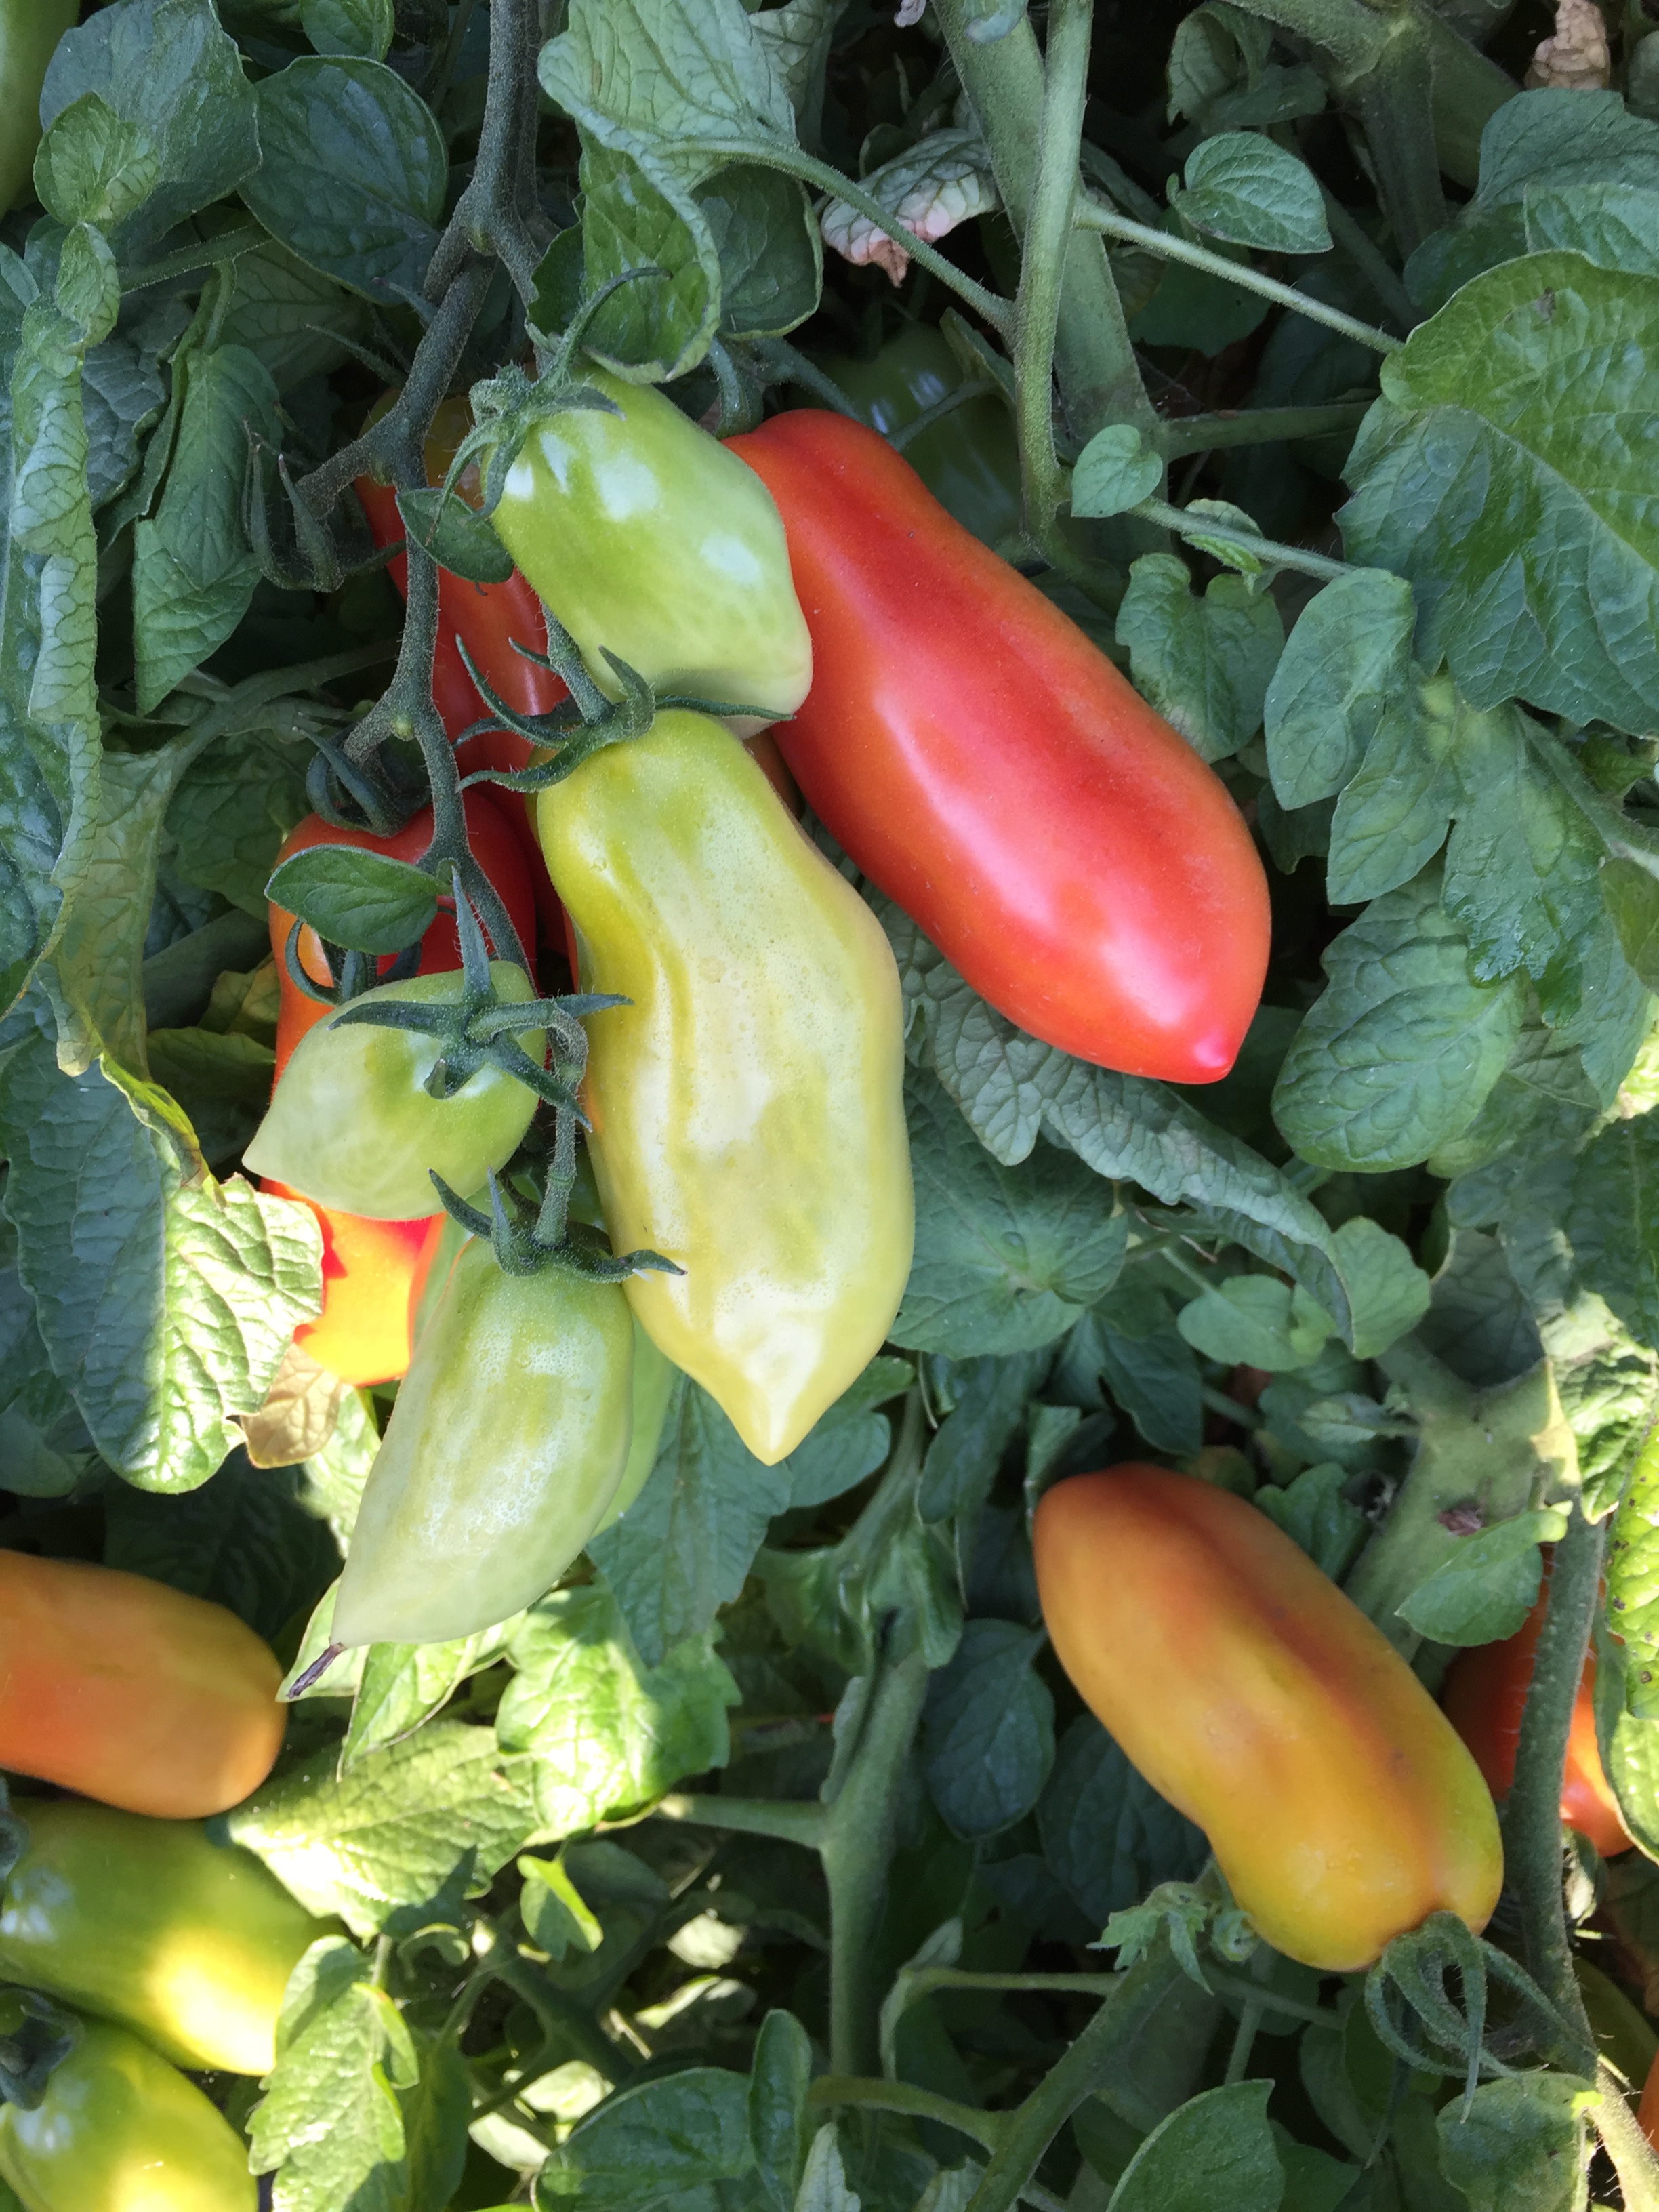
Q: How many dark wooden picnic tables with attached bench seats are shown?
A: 0